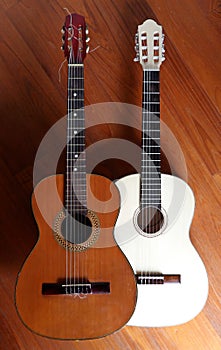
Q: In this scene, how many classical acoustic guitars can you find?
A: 2